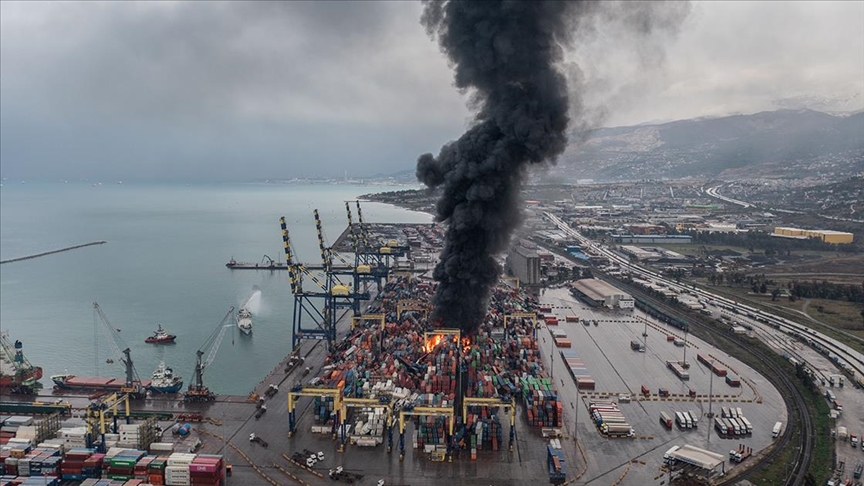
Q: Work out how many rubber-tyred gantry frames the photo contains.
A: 11